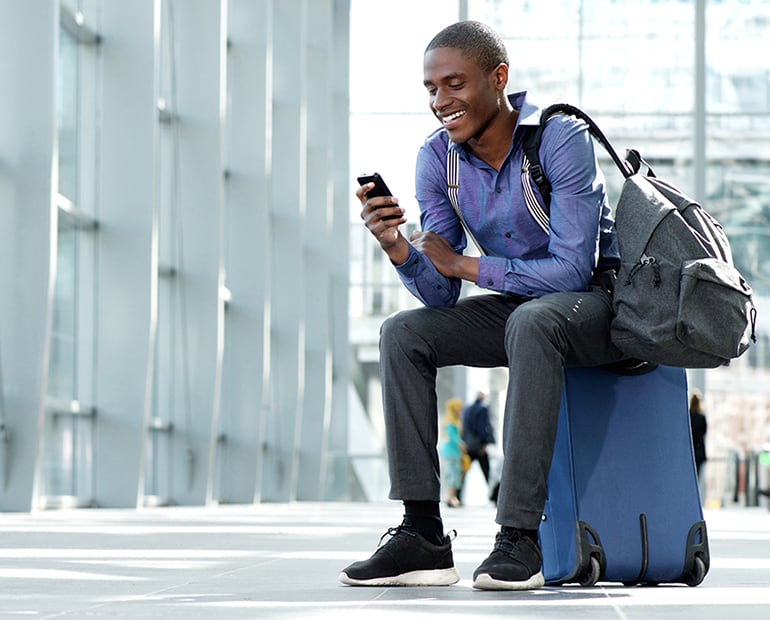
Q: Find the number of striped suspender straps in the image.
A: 2